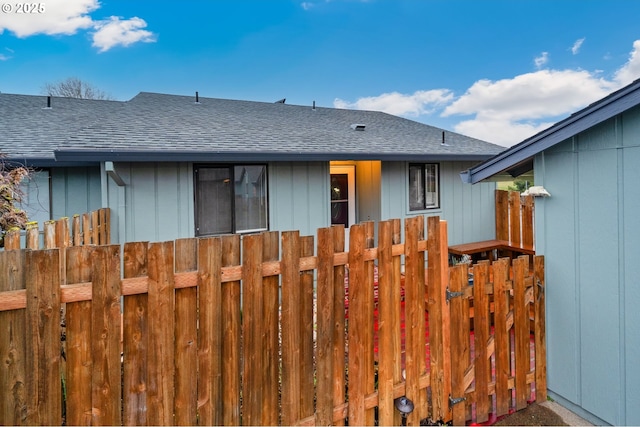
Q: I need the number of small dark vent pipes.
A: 4